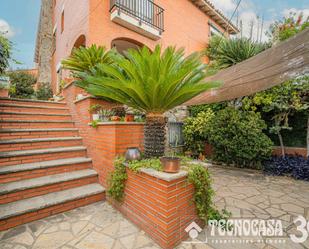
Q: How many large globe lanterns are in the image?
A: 0